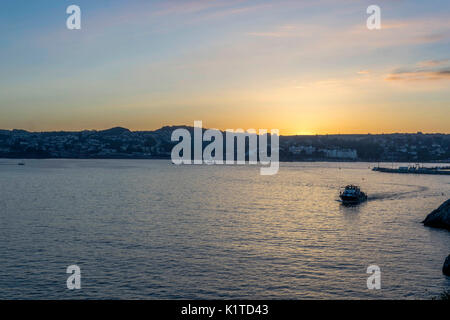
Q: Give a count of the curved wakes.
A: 1